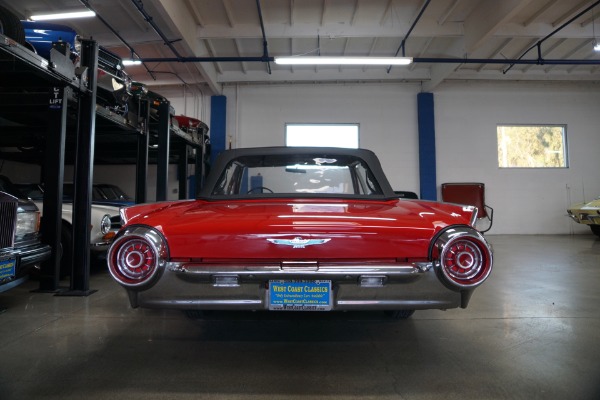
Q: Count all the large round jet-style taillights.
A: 2